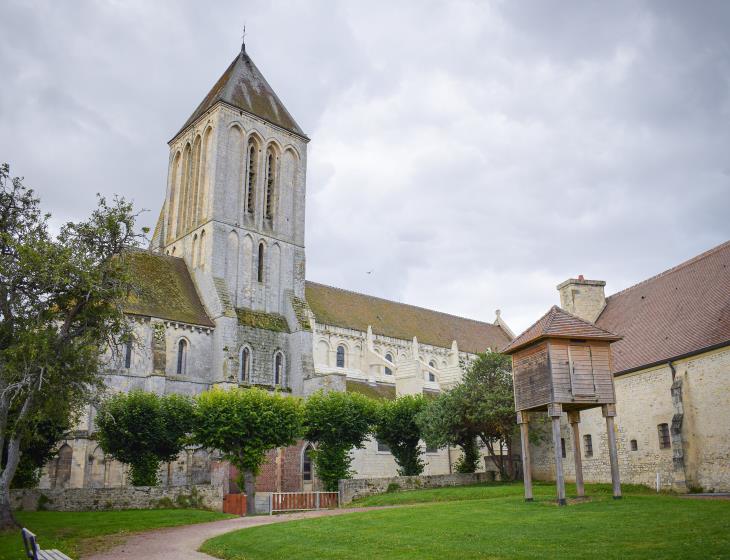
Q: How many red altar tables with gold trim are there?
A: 0